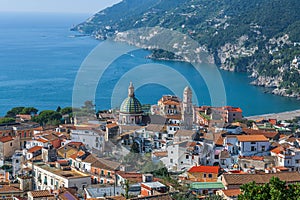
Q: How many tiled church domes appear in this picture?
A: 1